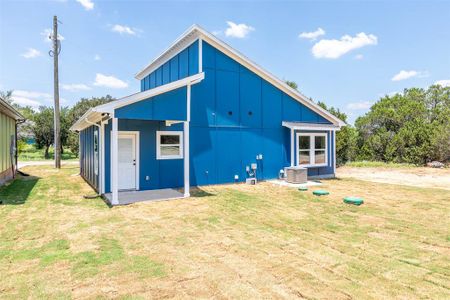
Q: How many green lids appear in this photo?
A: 3